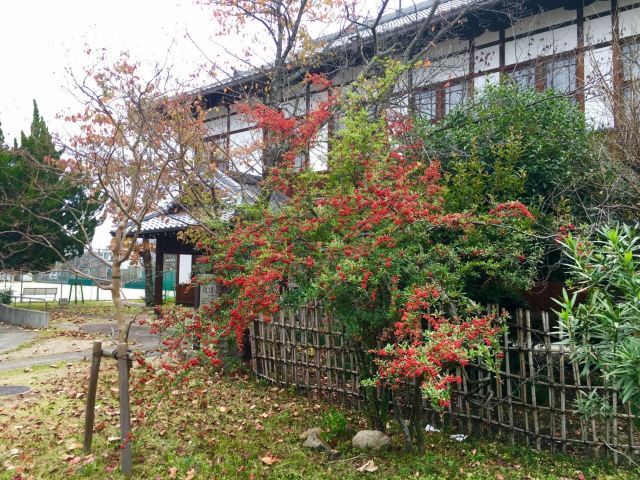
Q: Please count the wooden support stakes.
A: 2